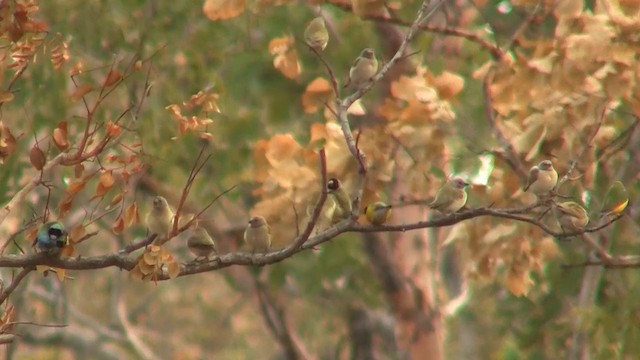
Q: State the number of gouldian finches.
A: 12